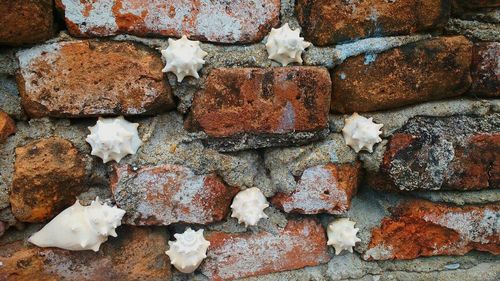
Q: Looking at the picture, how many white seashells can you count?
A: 8